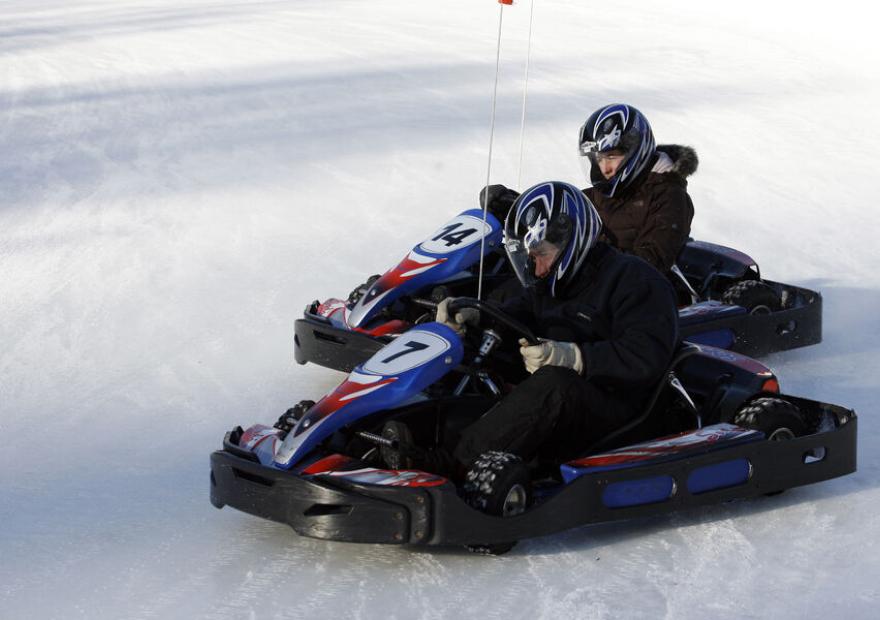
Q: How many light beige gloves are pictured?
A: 2